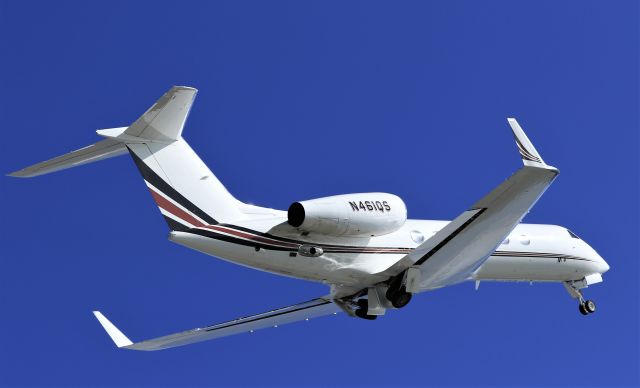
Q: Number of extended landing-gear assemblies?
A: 3